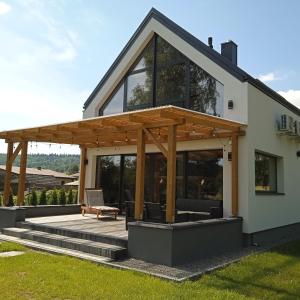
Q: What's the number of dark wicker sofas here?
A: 1